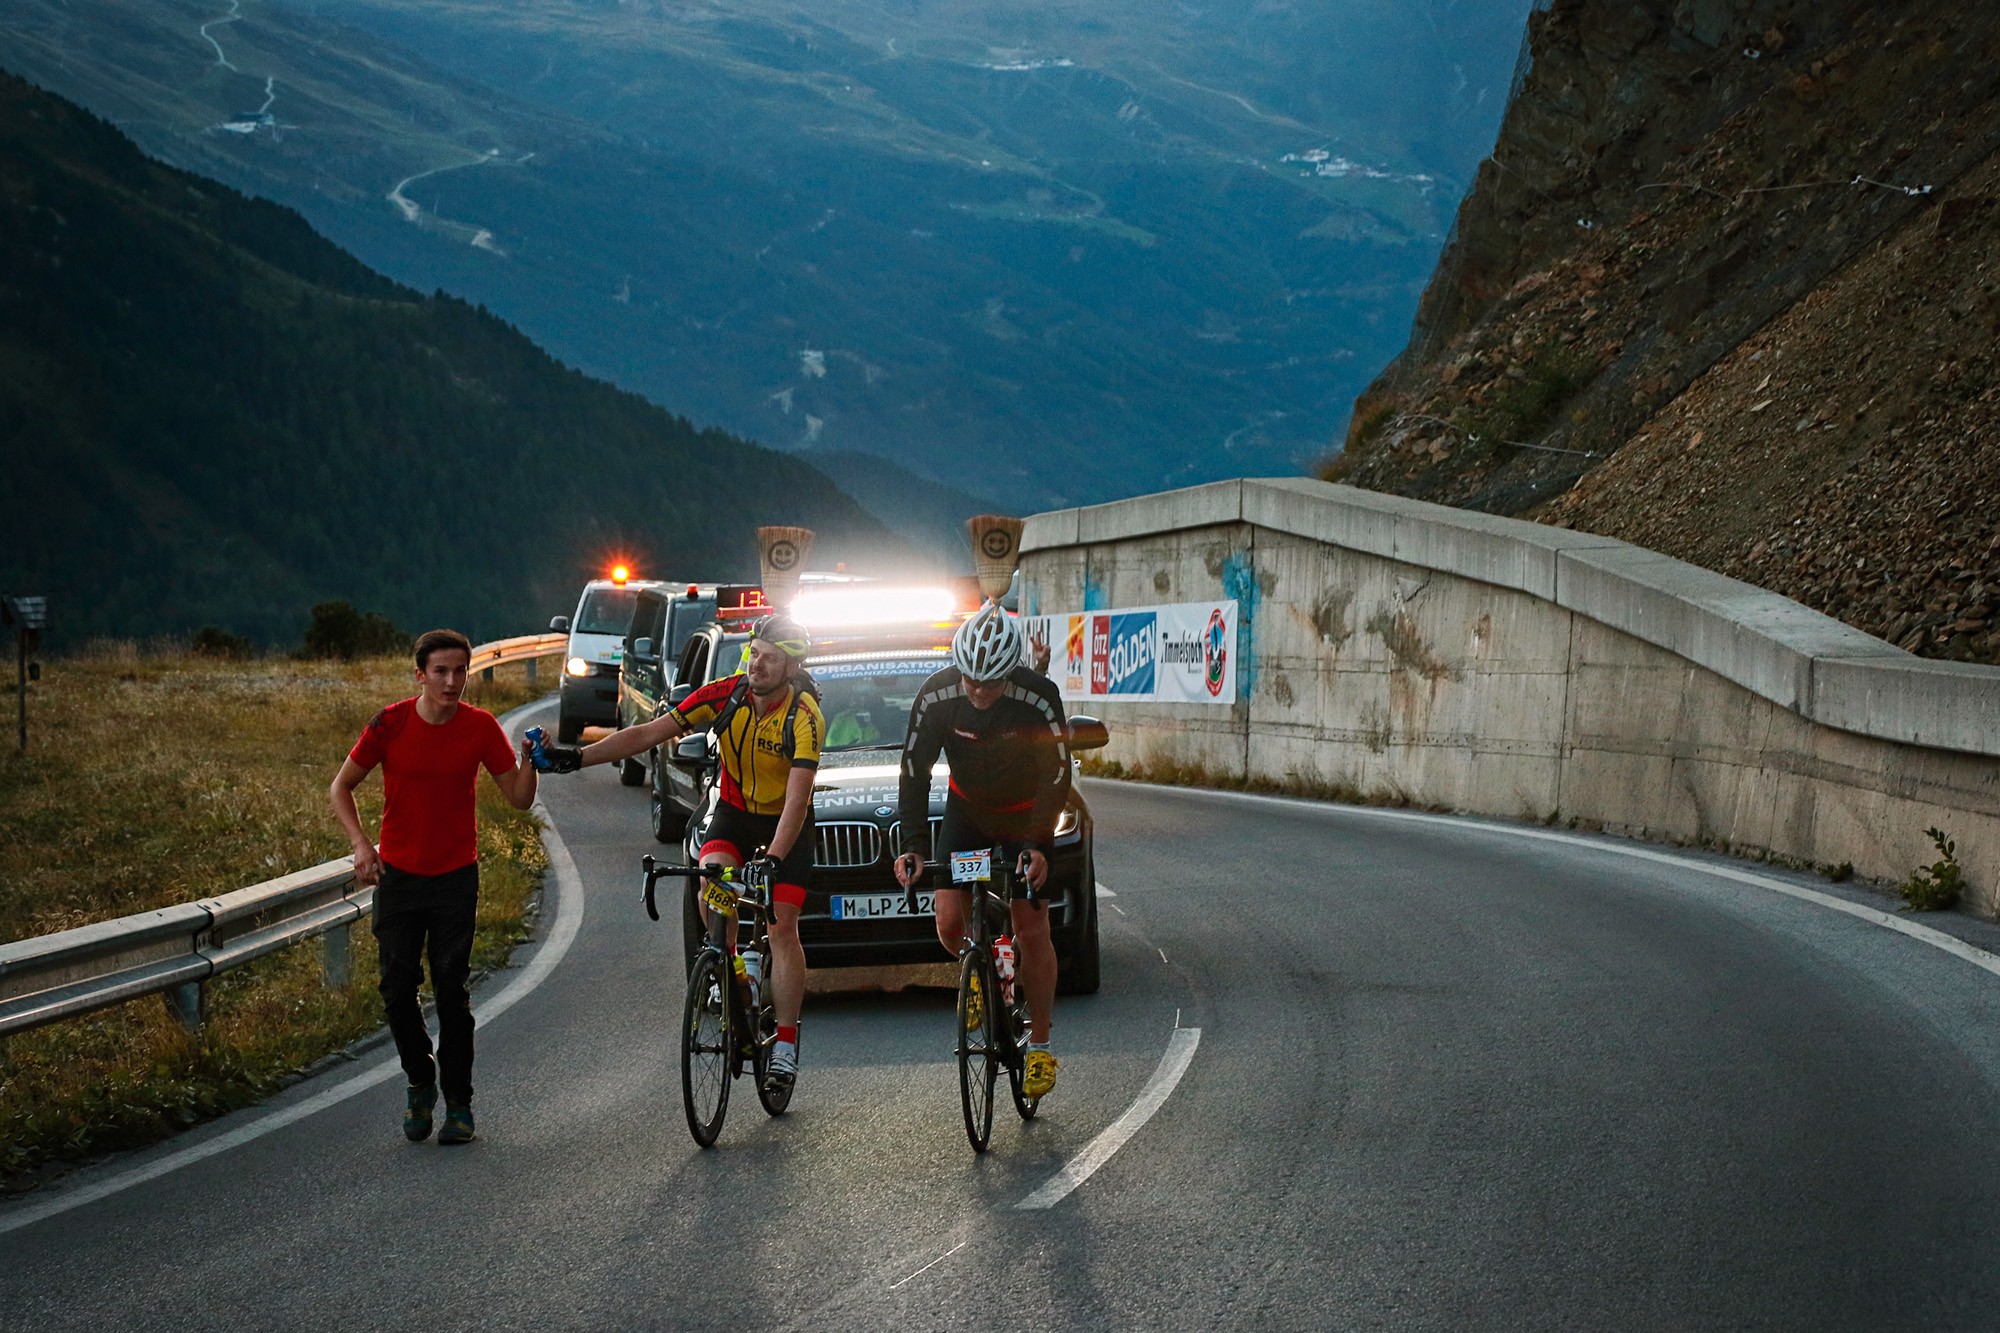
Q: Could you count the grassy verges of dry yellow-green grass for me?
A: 1